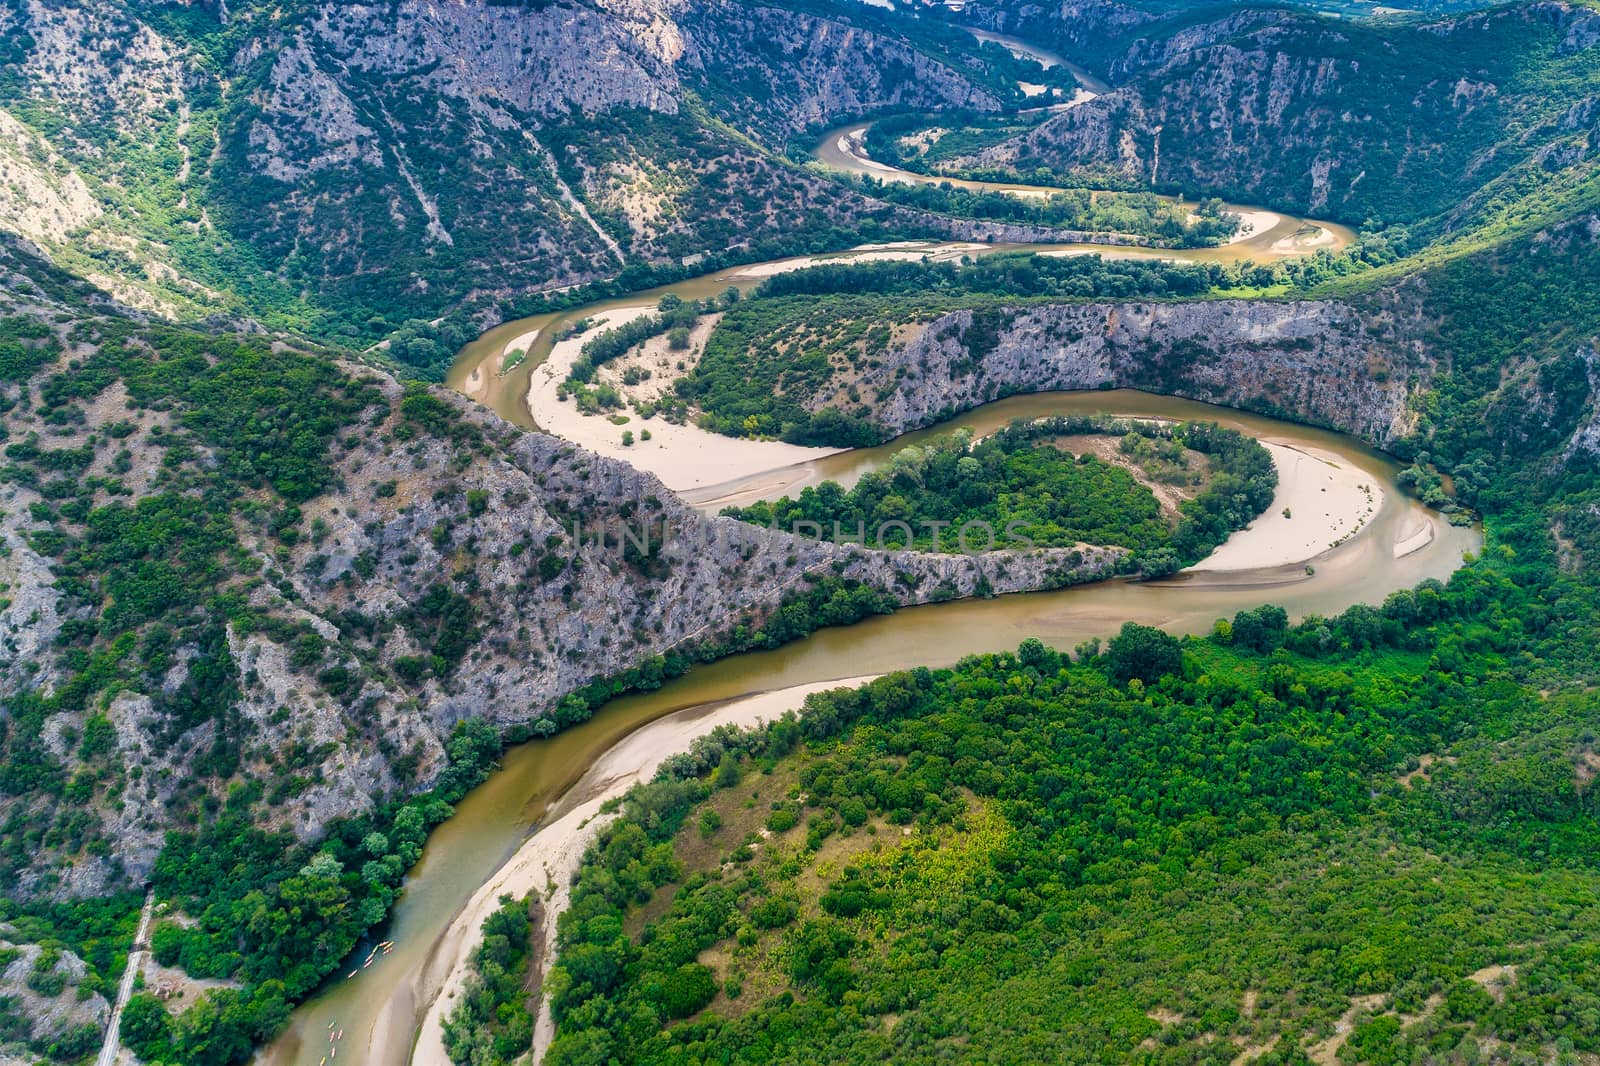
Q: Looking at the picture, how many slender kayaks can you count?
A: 12